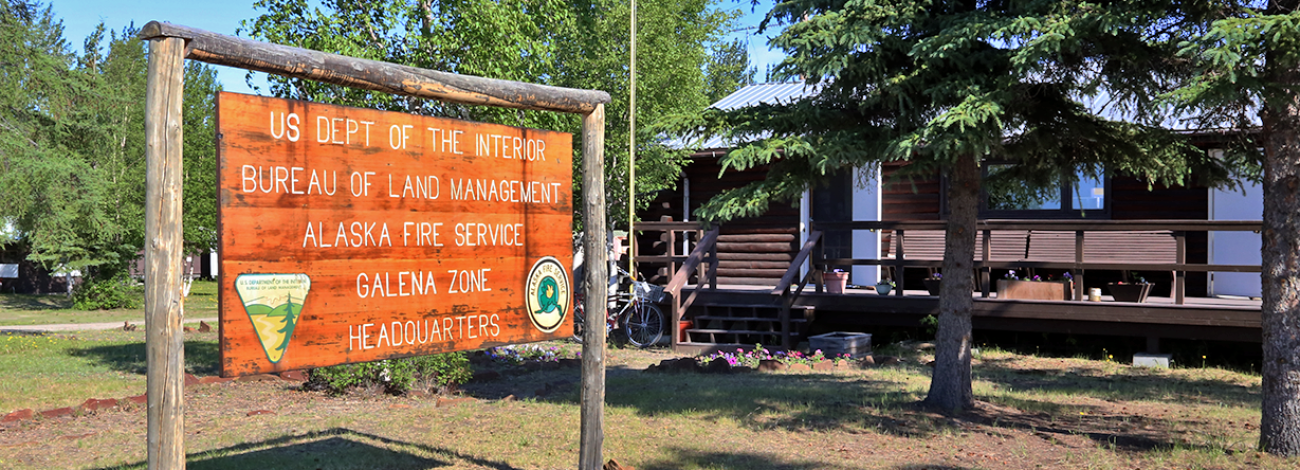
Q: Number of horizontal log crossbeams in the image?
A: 1